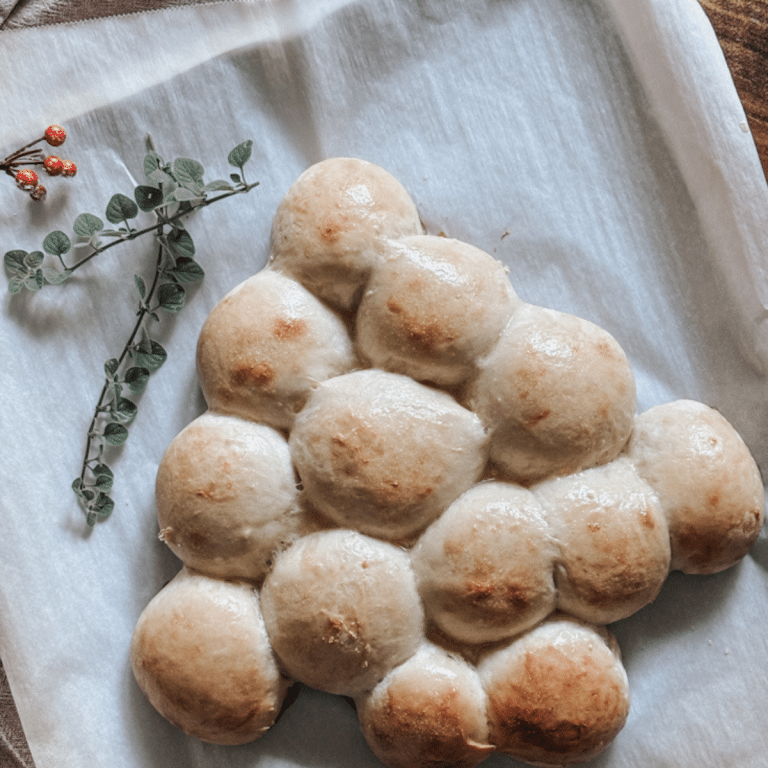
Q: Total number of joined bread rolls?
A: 13